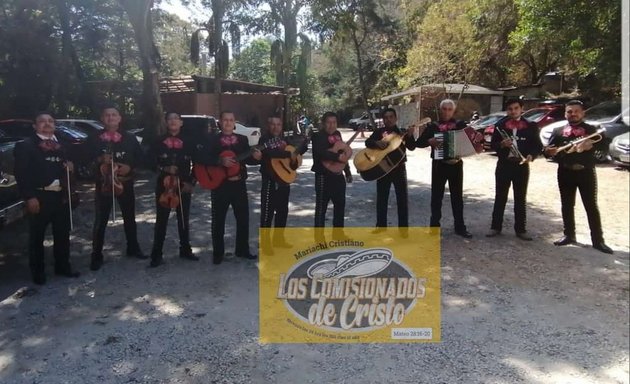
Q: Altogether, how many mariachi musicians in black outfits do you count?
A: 10